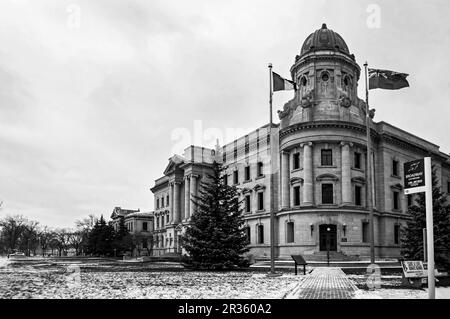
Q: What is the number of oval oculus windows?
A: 3